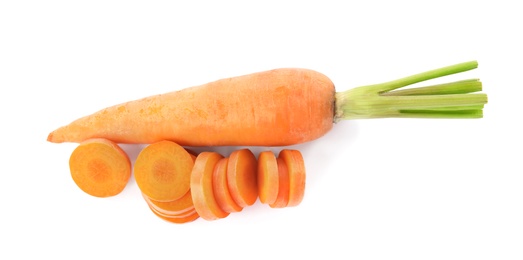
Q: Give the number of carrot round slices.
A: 11